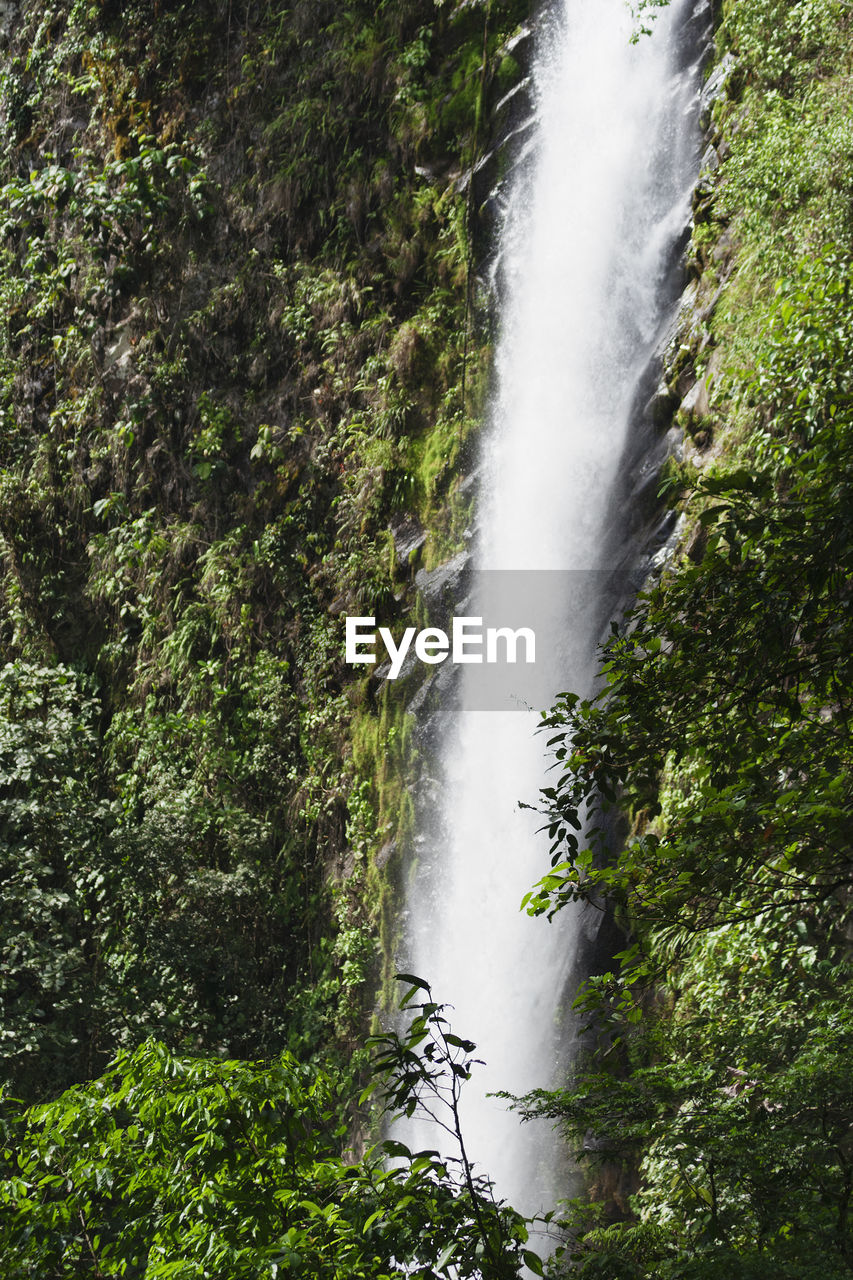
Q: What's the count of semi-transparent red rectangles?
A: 0